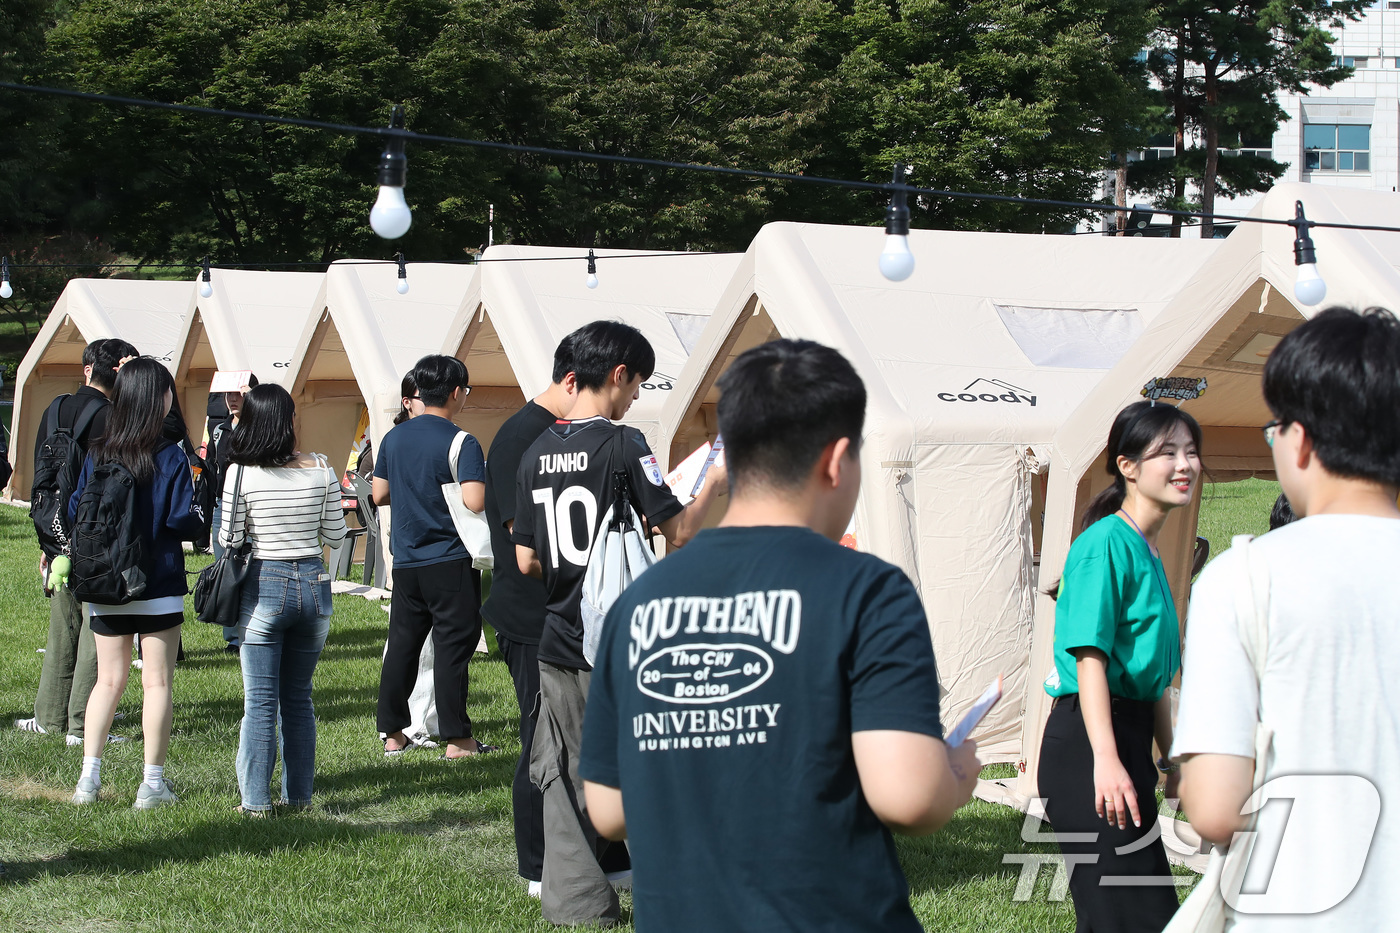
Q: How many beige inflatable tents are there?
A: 6